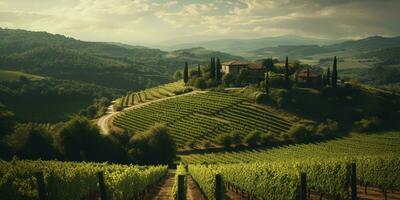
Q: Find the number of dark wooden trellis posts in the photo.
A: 6